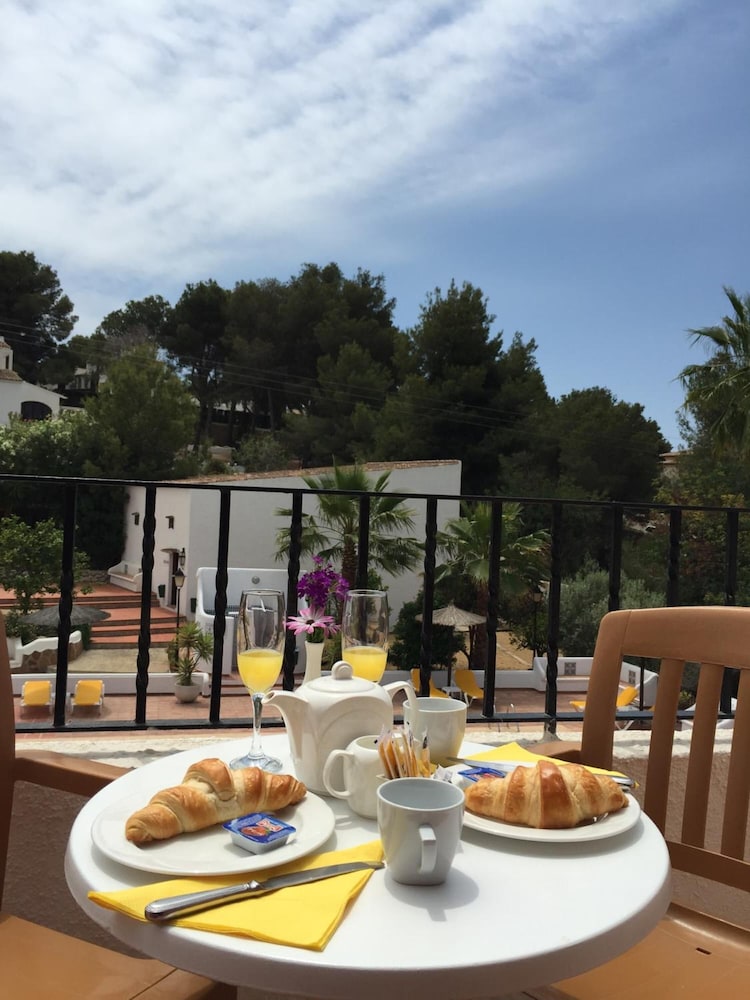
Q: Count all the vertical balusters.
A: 11